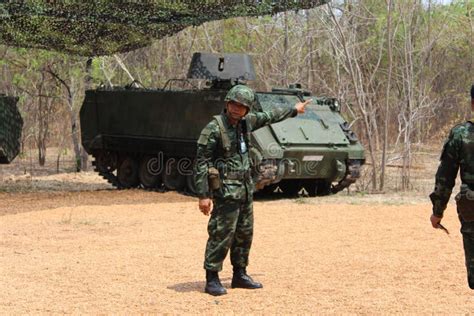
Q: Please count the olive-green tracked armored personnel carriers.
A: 1